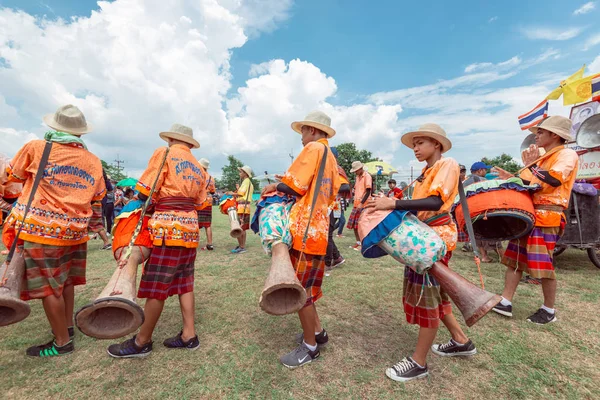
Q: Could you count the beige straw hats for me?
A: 8